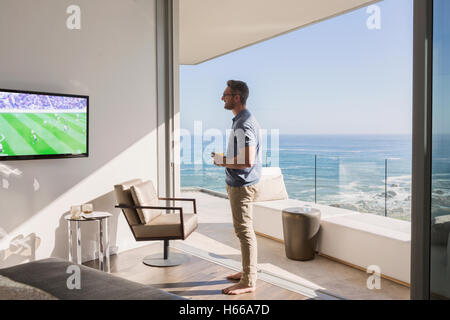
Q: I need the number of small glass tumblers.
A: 2